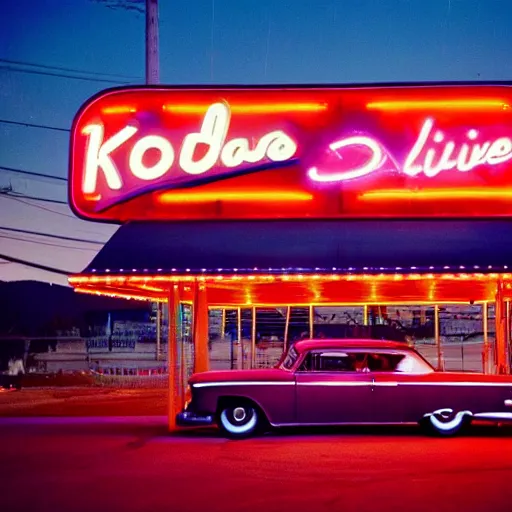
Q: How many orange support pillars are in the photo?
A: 3